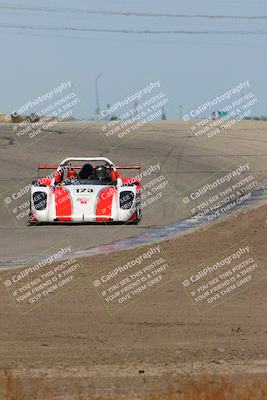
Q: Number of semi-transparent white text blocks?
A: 9